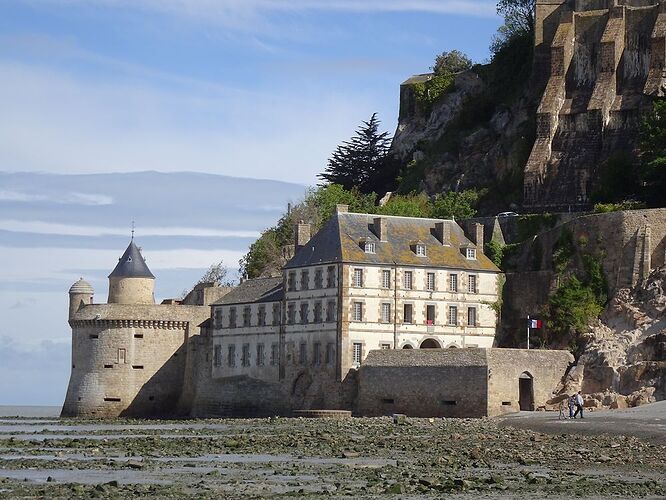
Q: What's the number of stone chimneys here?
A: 5